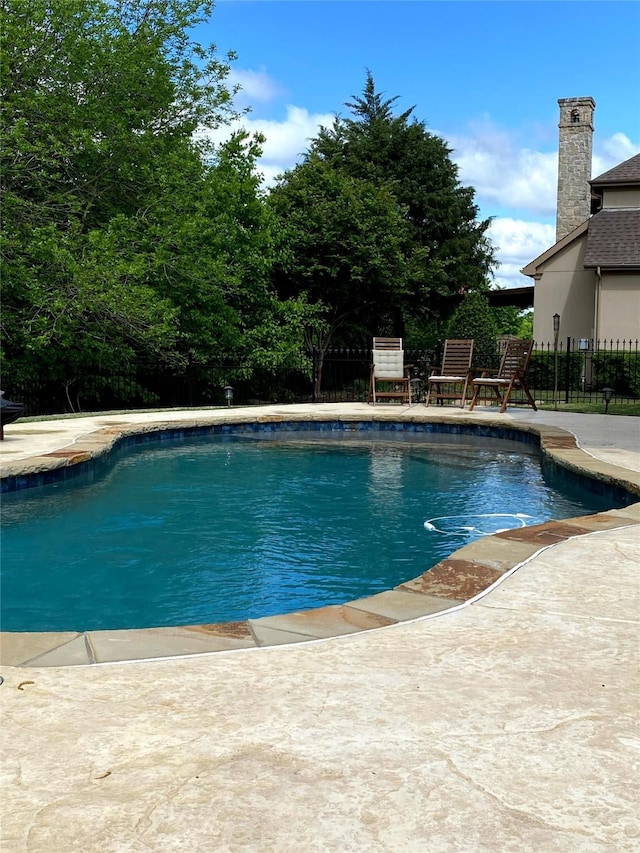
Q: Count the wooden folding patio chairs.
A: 3